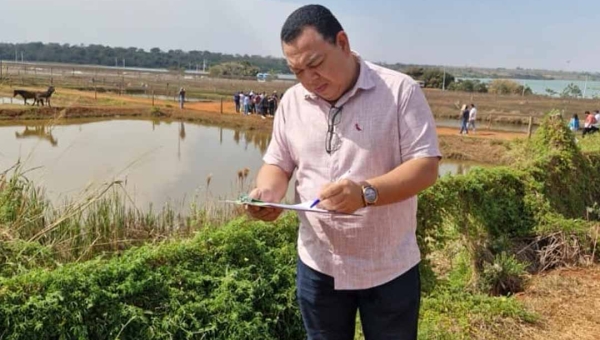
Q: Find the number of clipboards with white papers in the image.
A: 1